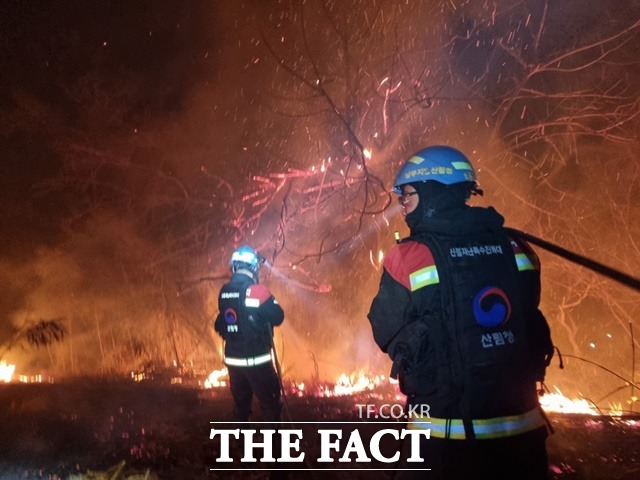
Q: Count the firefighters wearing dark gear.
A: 2